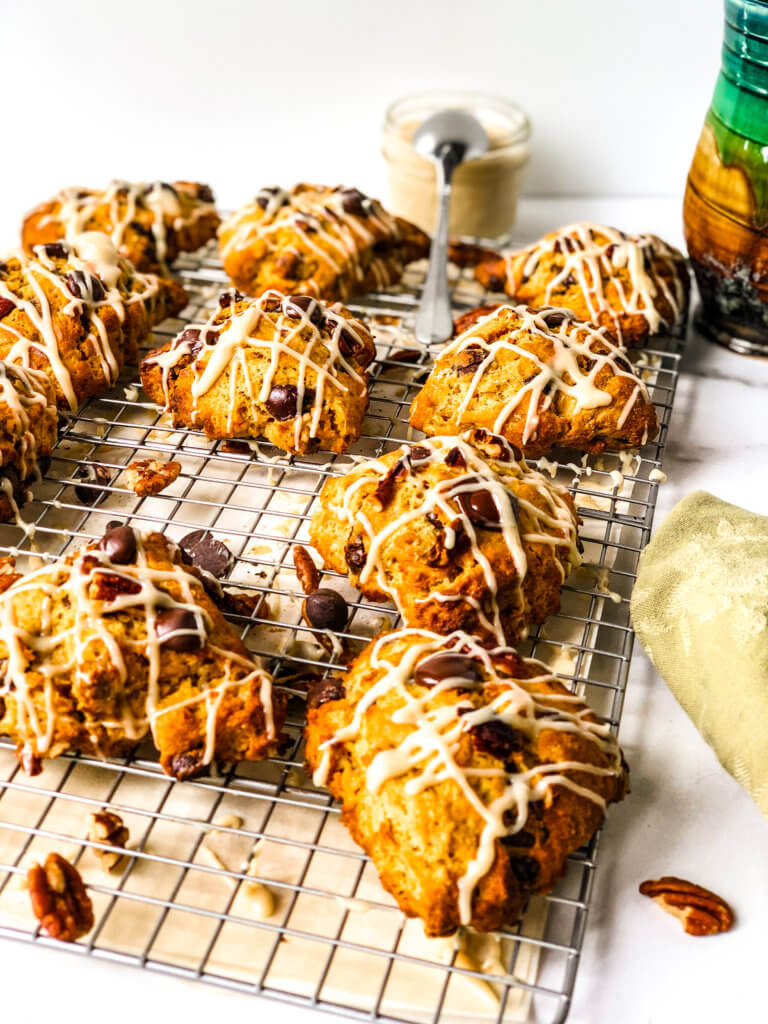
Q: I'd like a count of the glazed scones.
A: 10